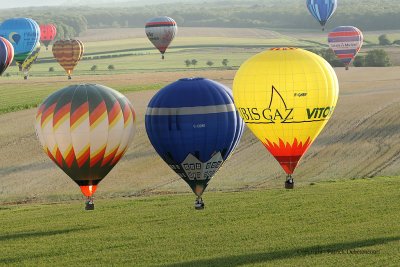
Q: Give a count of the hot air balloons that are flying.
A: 11